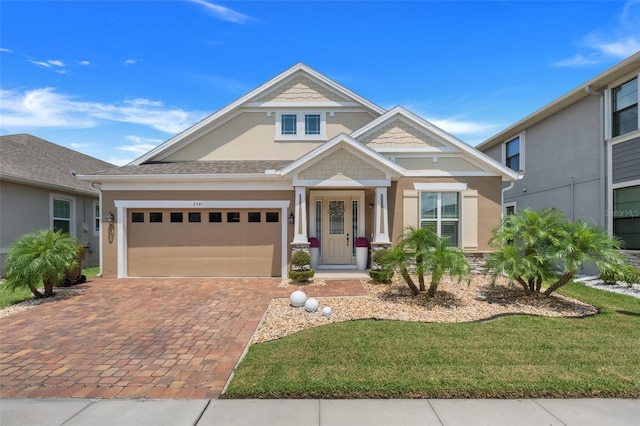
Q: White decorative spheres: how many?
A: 3